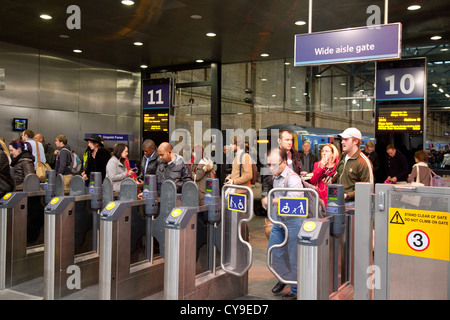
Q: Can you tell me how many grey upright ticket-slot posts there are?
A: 5